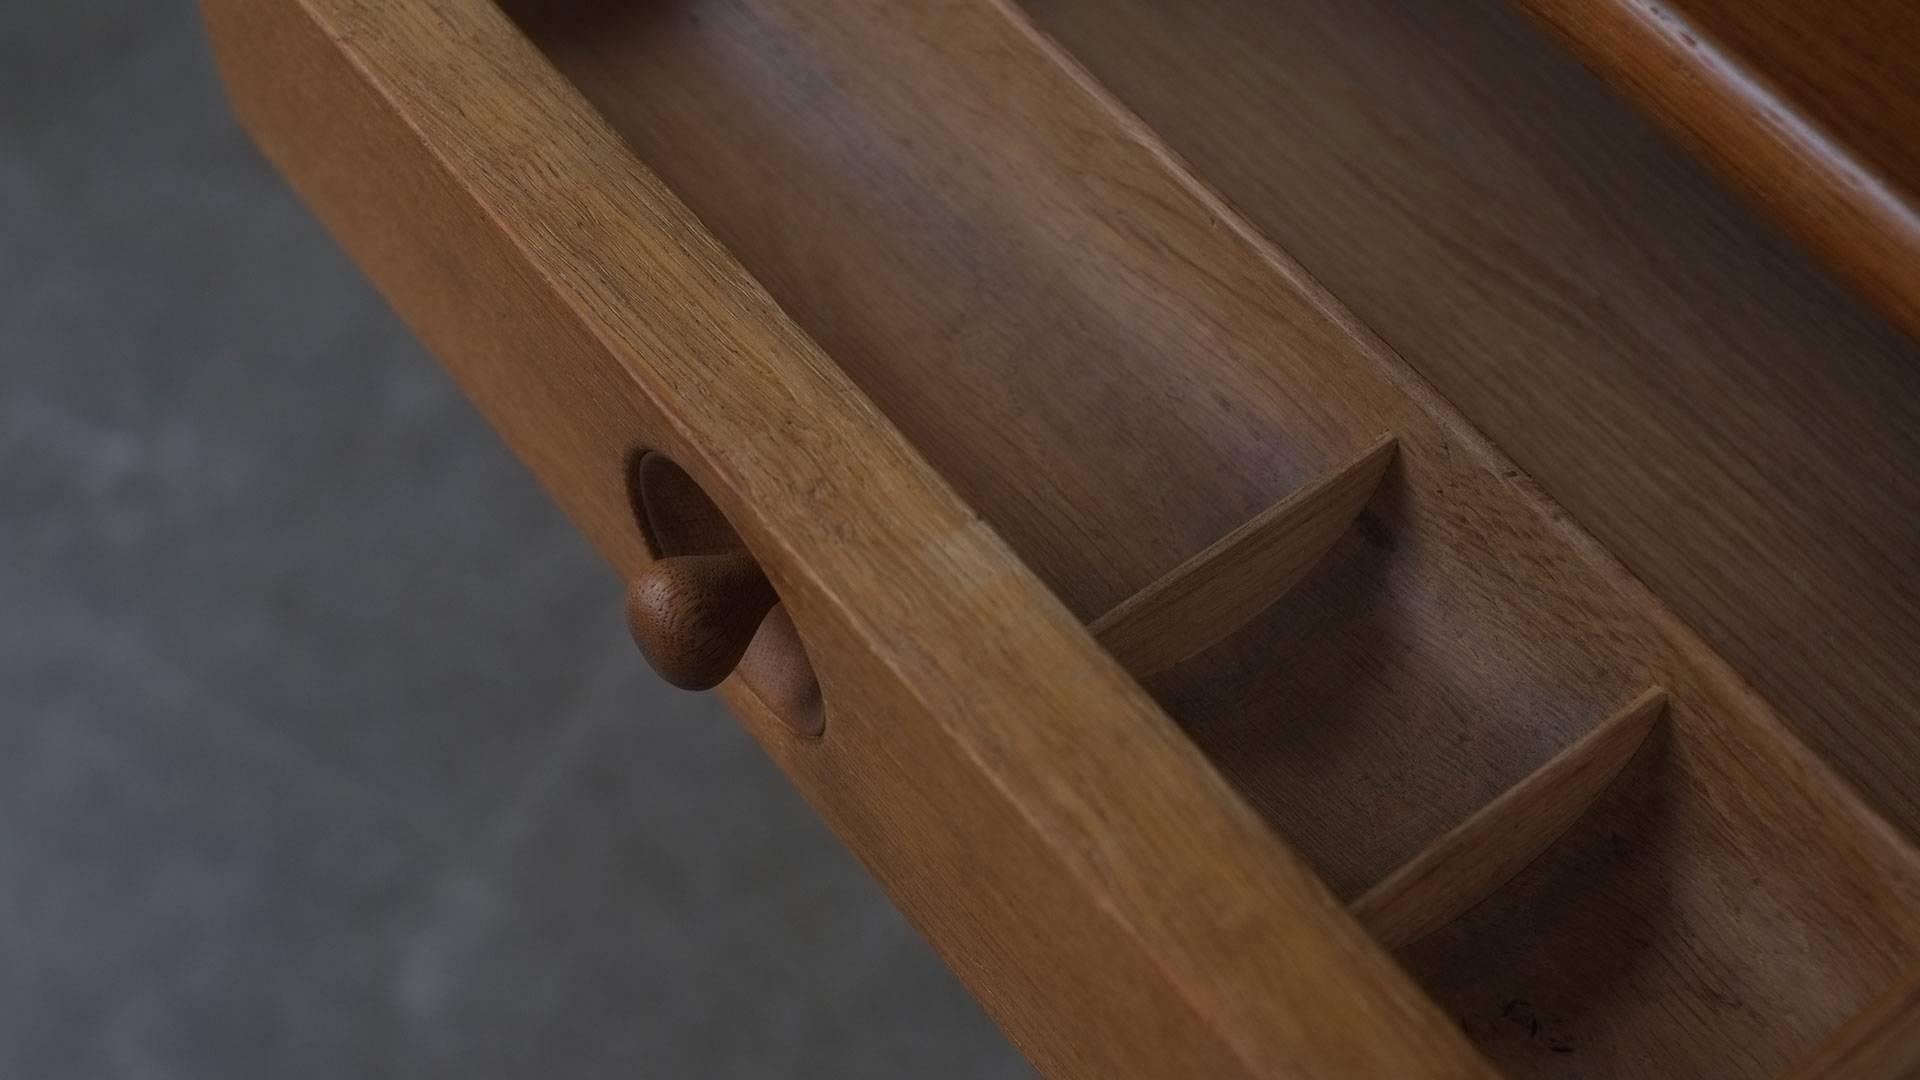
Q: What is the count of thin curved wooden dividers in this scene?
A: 2